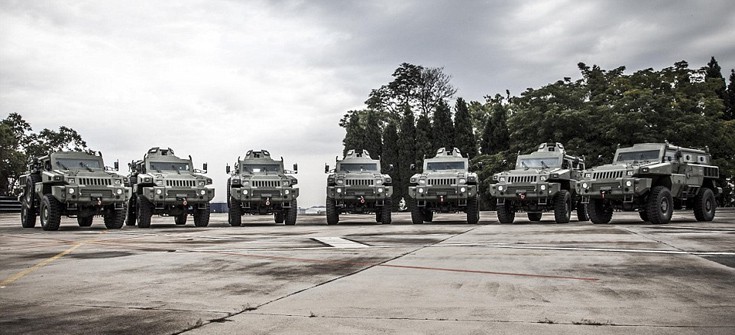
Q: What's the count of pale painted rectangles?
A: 1